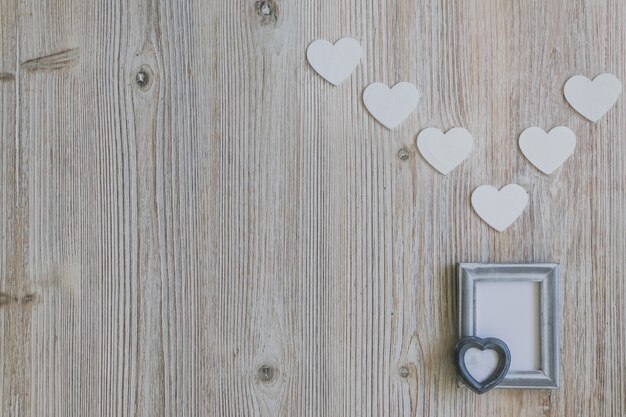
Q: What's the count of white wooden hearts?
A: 6